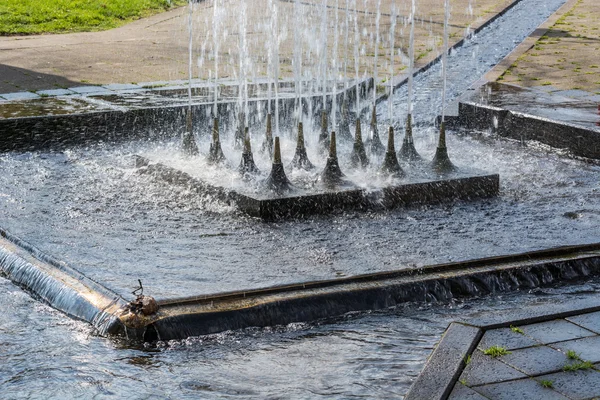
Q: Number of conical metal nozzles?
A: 15